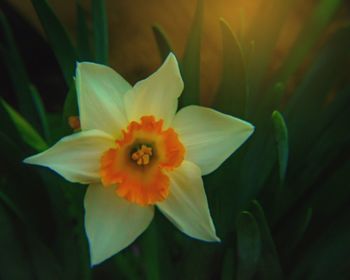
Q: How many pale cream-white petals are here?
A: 6